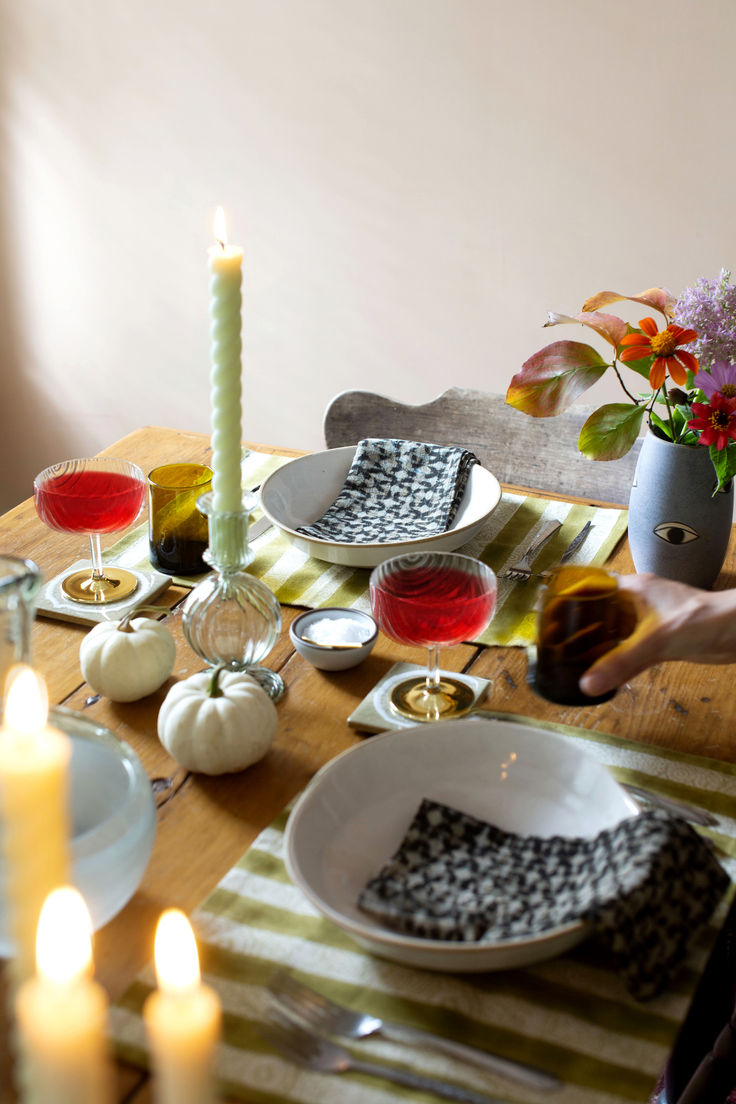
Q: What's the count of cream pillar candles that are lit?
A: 3